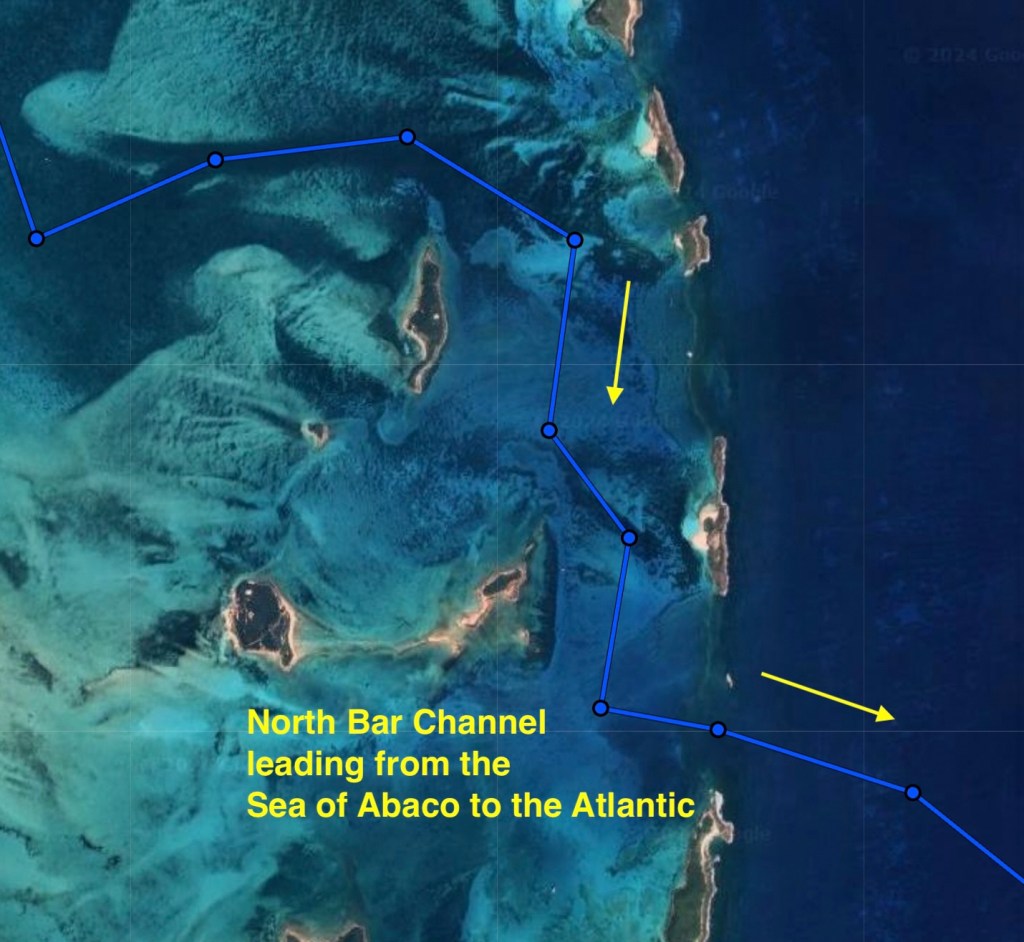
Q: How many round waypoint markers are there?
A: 9